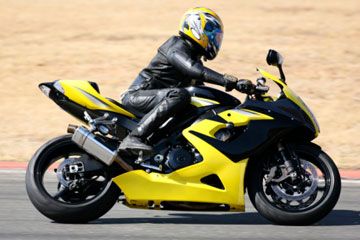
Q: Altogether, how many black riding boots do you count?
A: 1